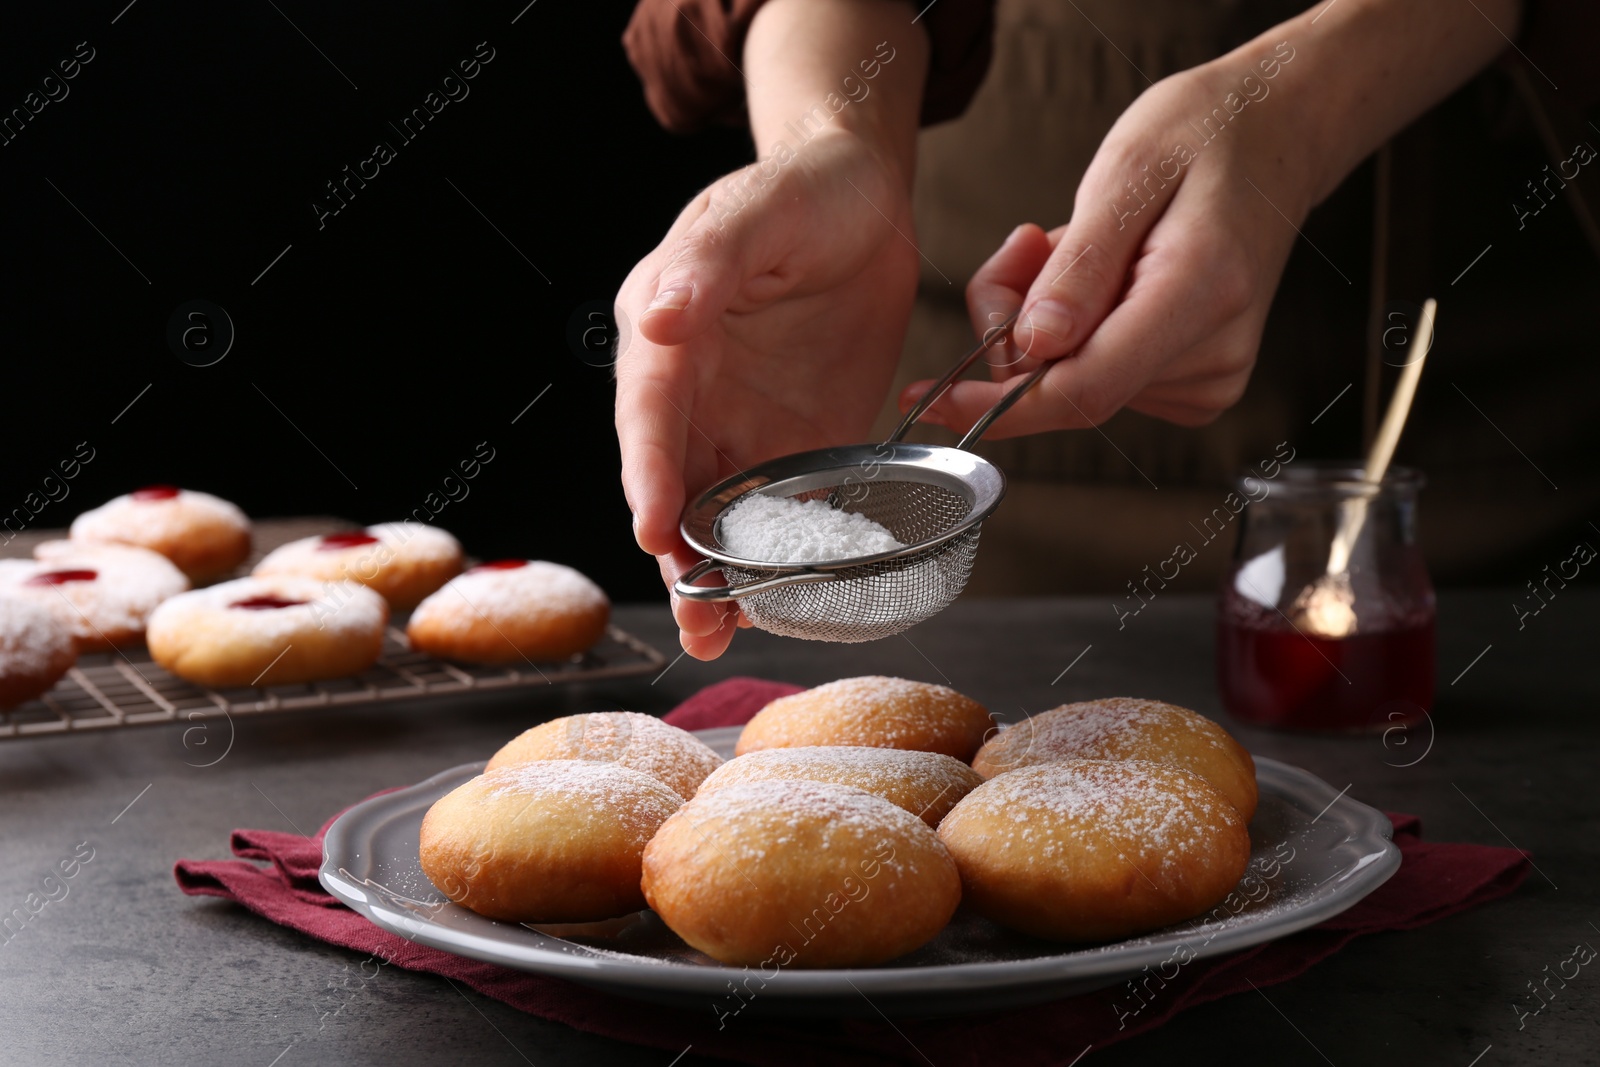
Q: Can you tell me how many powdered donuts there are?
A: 13